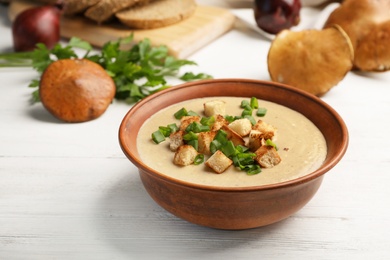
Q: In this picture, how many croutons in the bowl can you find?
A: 12